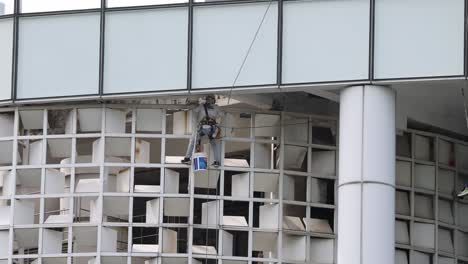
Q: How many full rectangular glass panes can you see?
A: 5